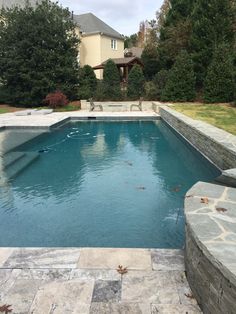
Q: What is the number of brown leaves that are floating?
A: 3